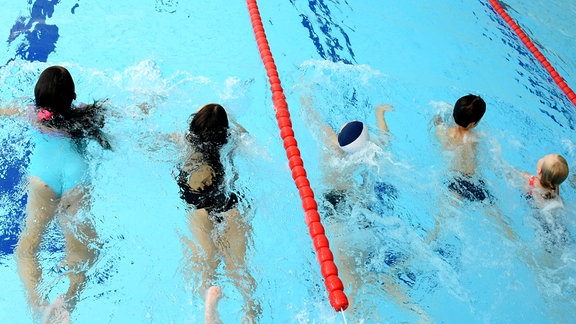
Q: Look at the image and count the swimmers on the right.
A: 3